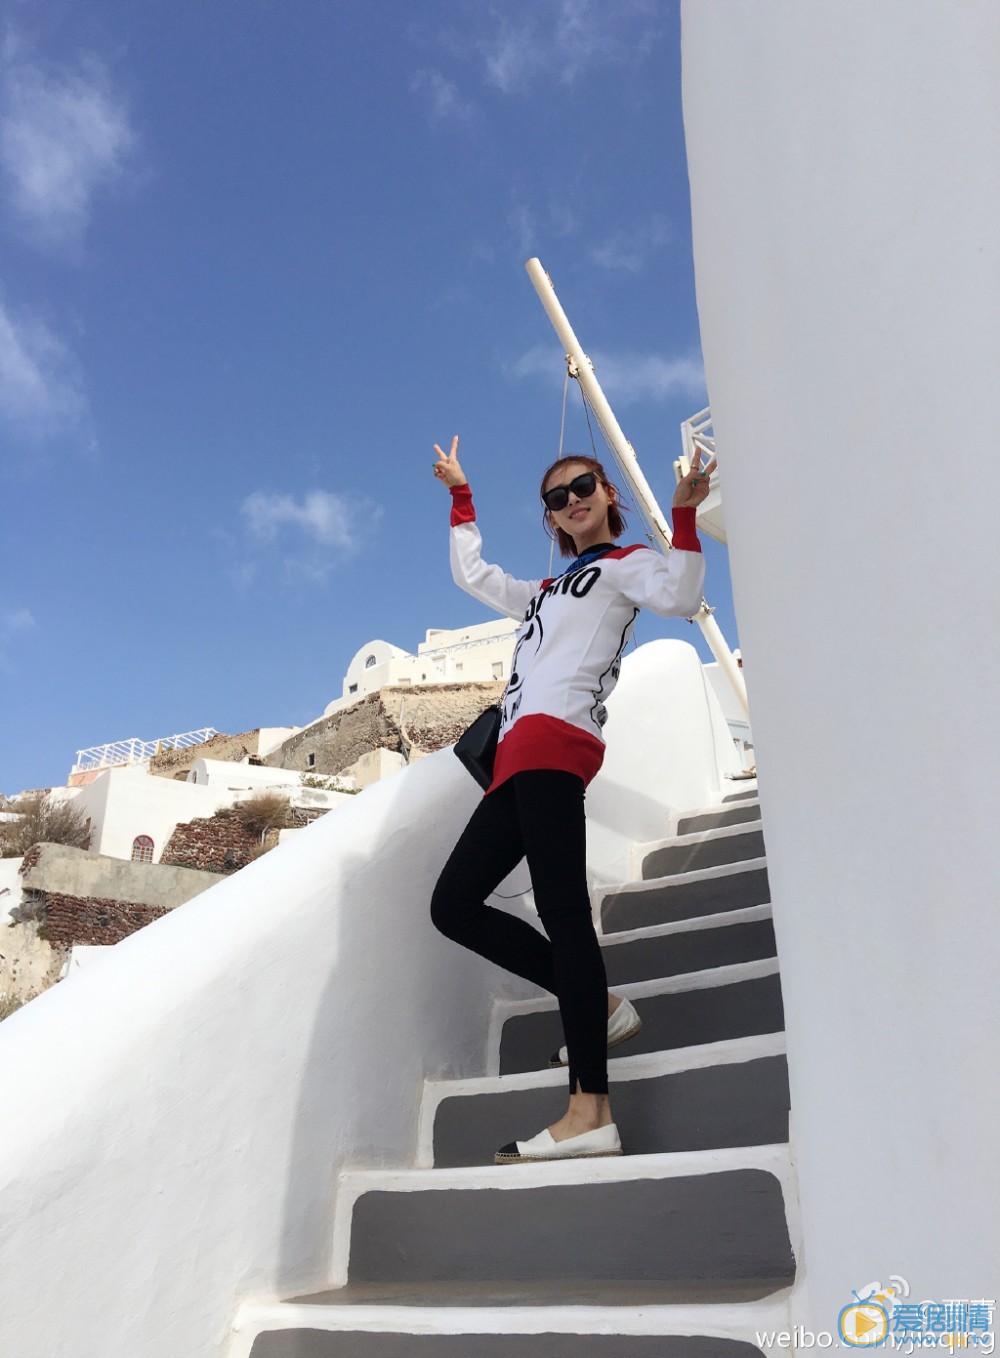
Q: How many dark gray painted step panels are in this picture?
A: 9